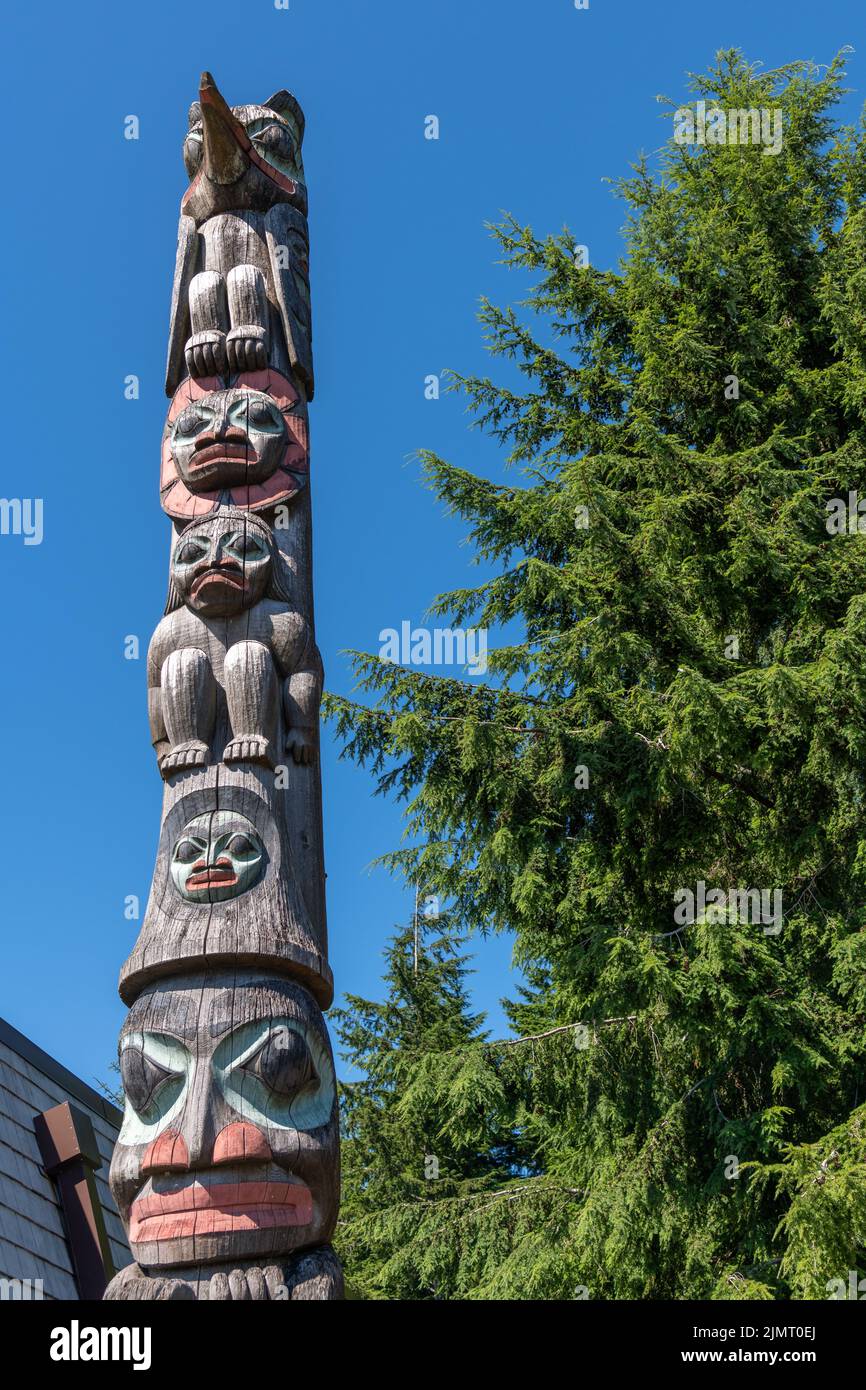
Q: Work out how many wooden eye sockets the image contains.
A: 10